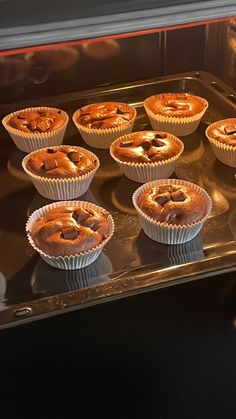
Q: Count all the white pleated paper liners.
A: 8